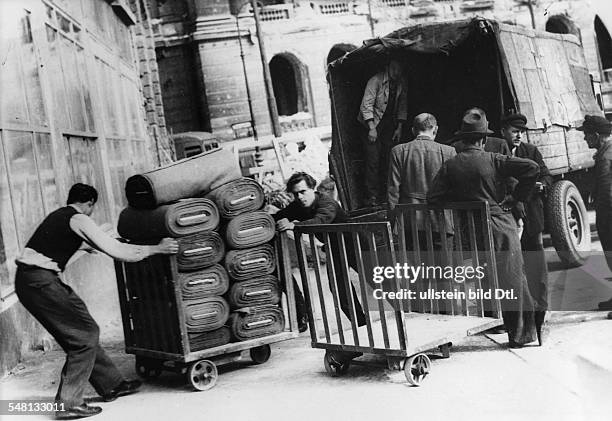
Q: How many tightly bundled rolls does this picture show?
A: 11